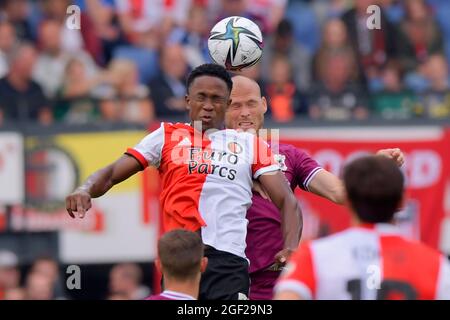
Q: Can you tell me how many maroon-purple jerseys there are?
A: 2